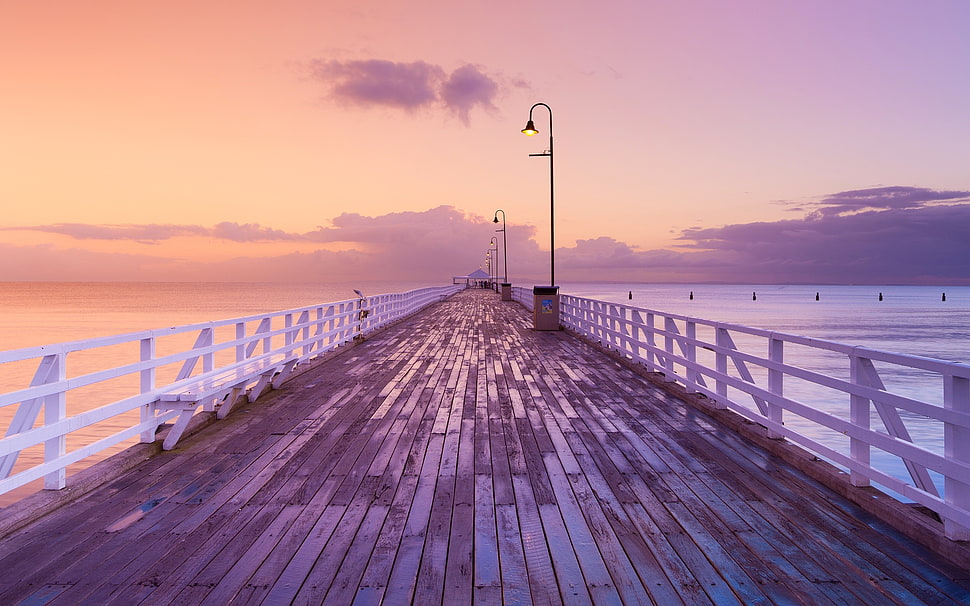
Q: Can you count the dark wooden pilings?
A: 6